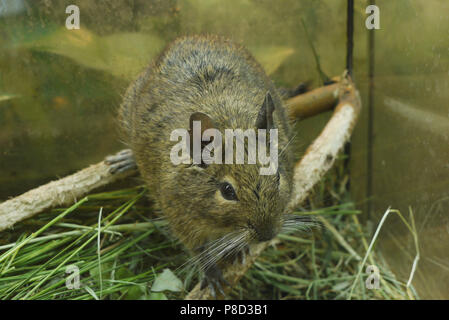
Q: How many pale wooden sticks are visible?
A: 2